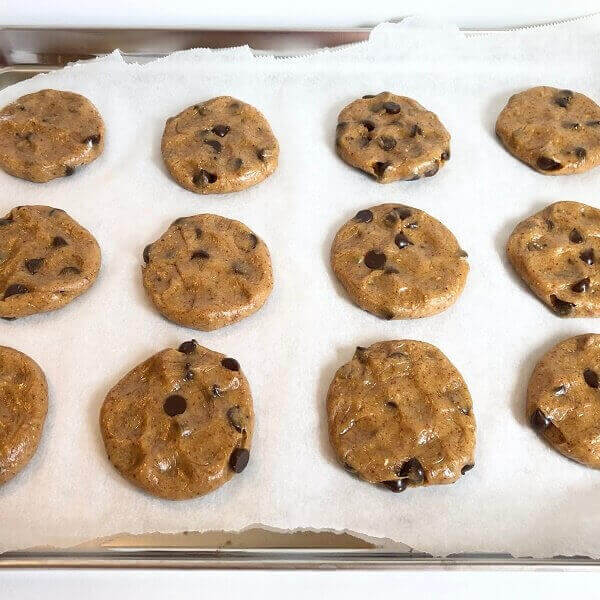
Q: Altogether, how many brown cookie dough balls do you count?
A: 12